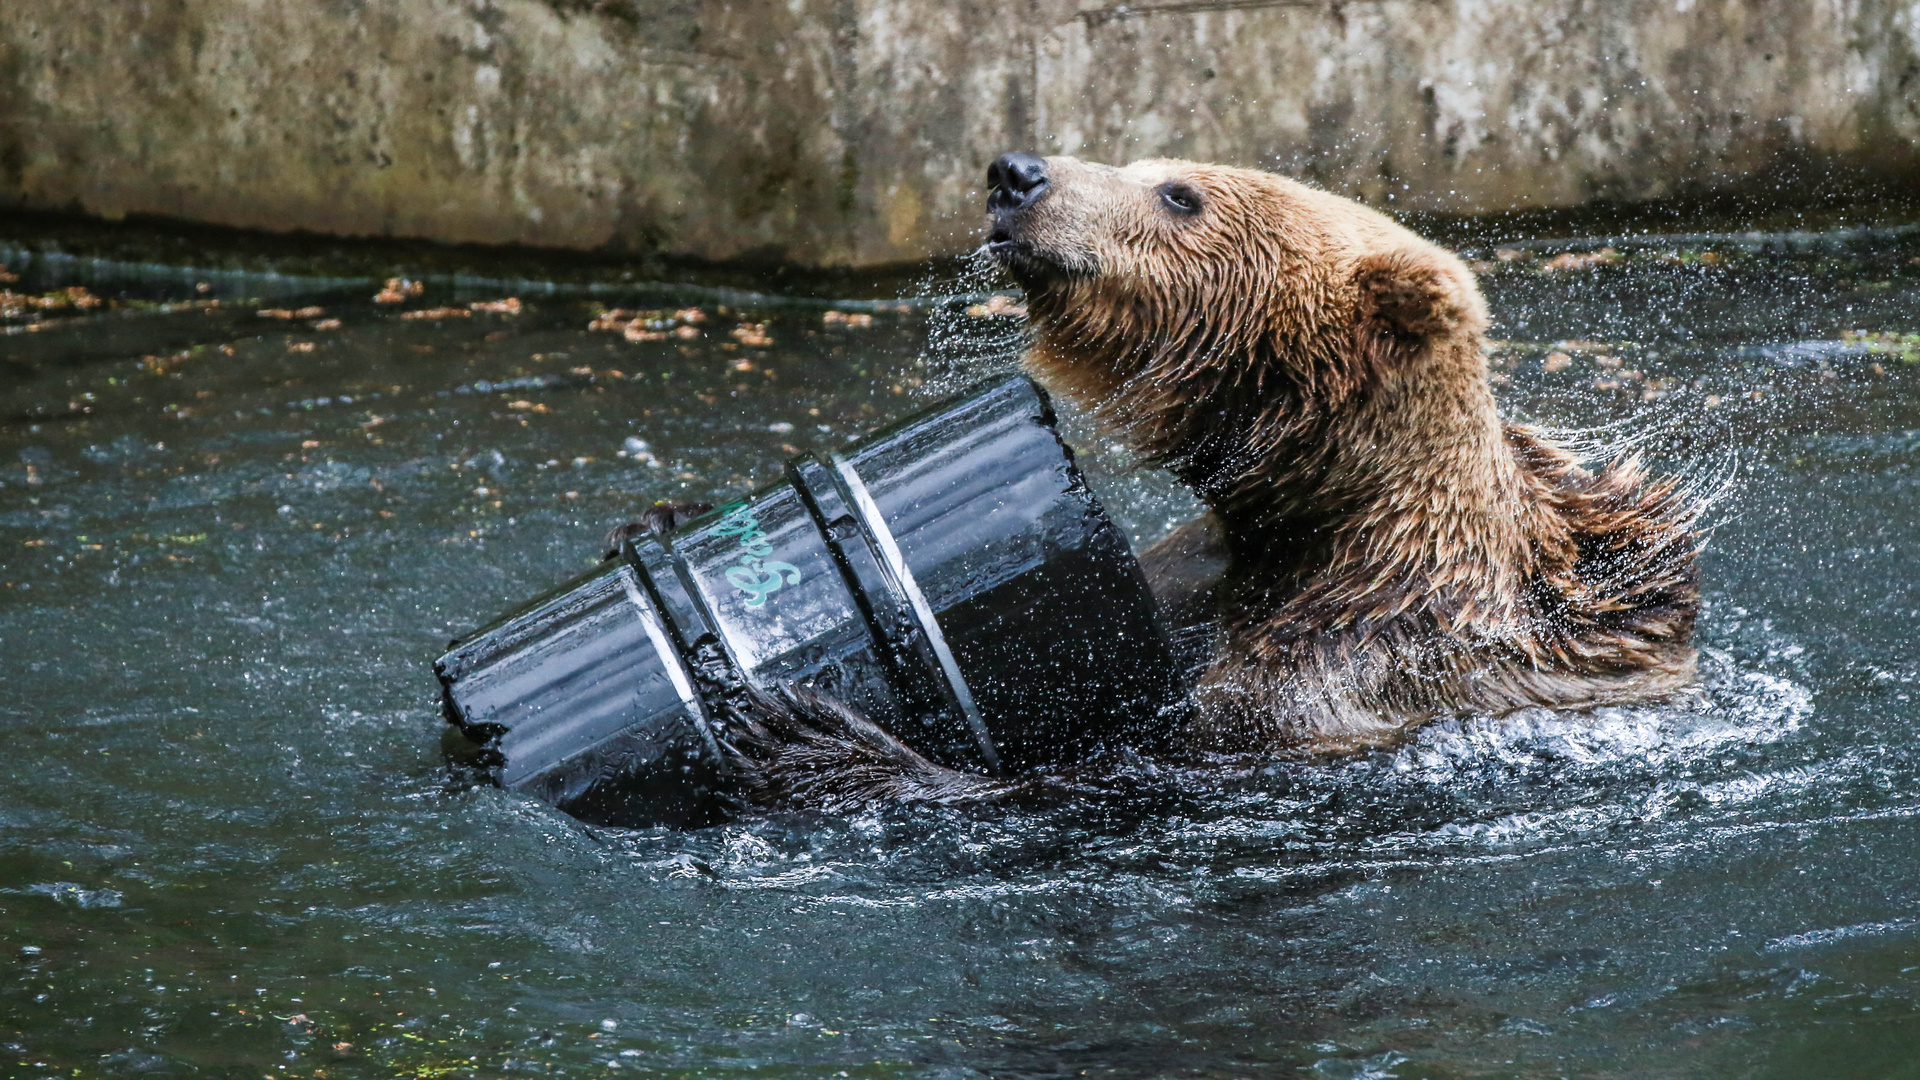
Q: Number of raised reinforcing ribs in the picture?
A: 2